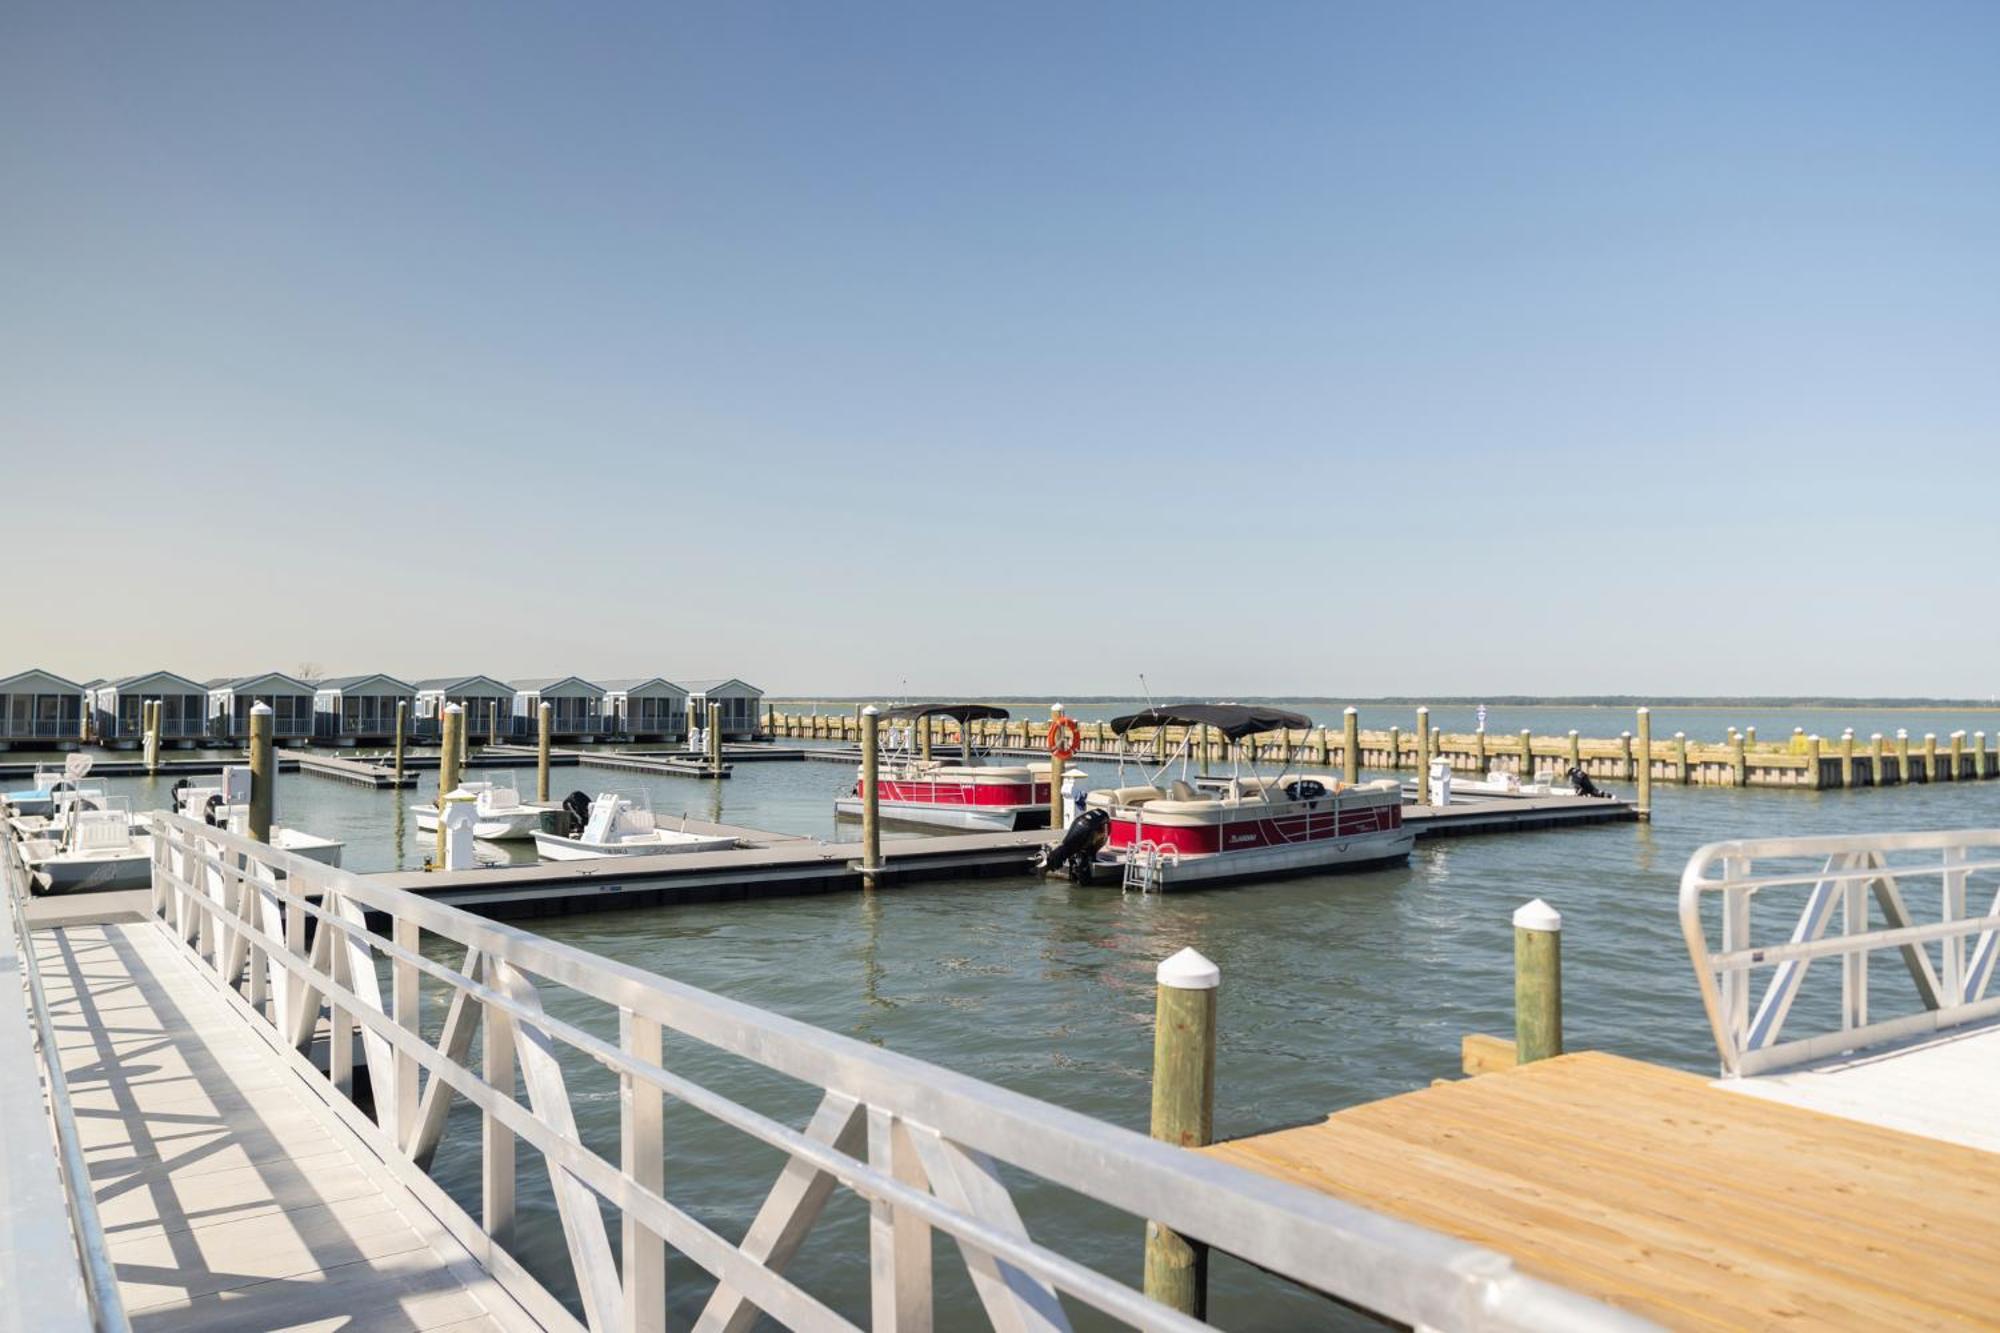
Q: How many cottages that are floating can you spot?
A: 8